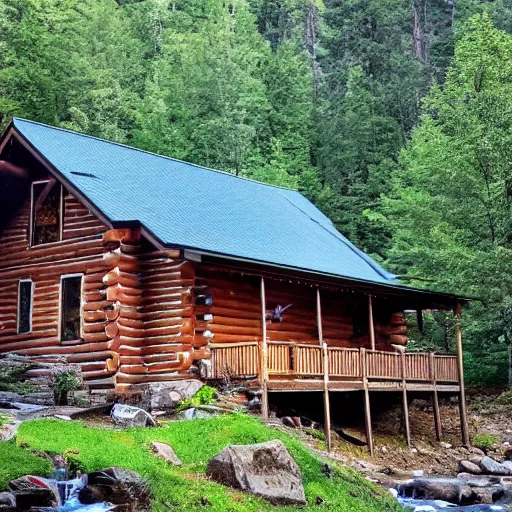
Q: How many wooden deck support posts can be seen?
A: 6